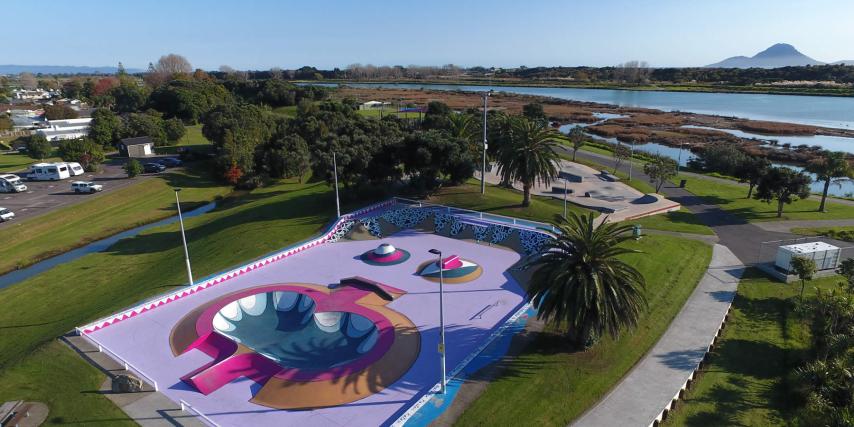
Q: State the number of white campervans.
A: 3